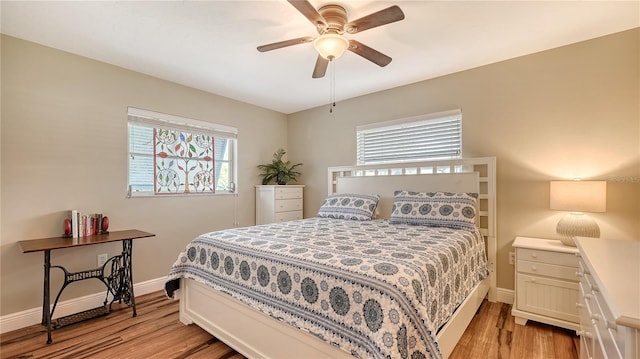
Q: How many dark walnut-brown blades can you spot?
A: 5